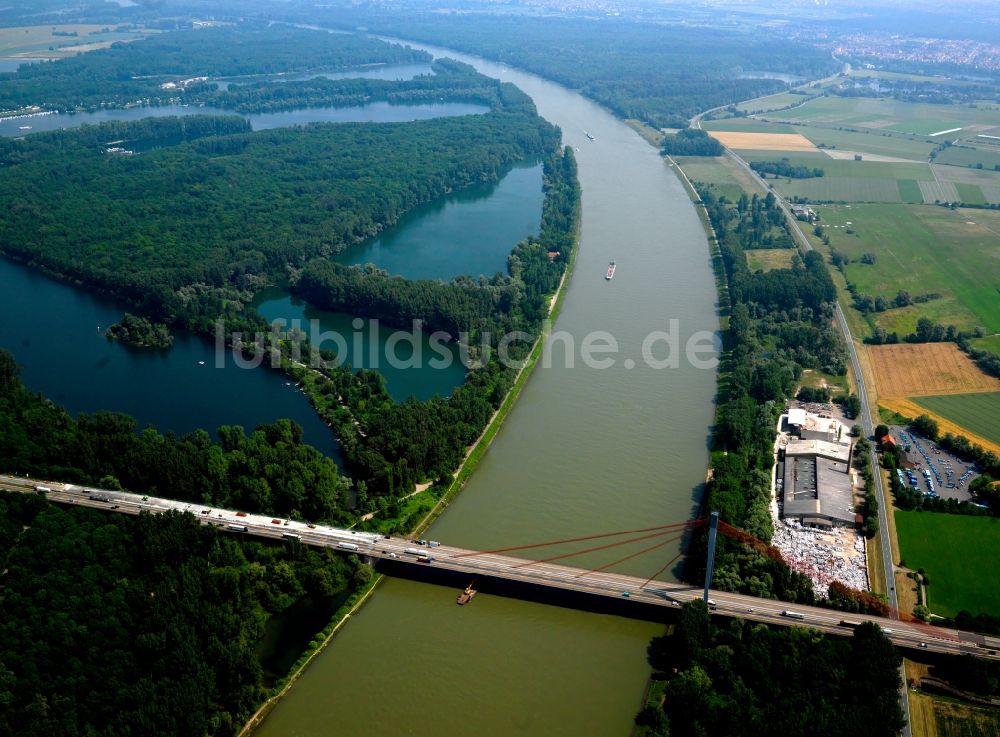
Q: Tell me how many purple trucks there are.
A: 0